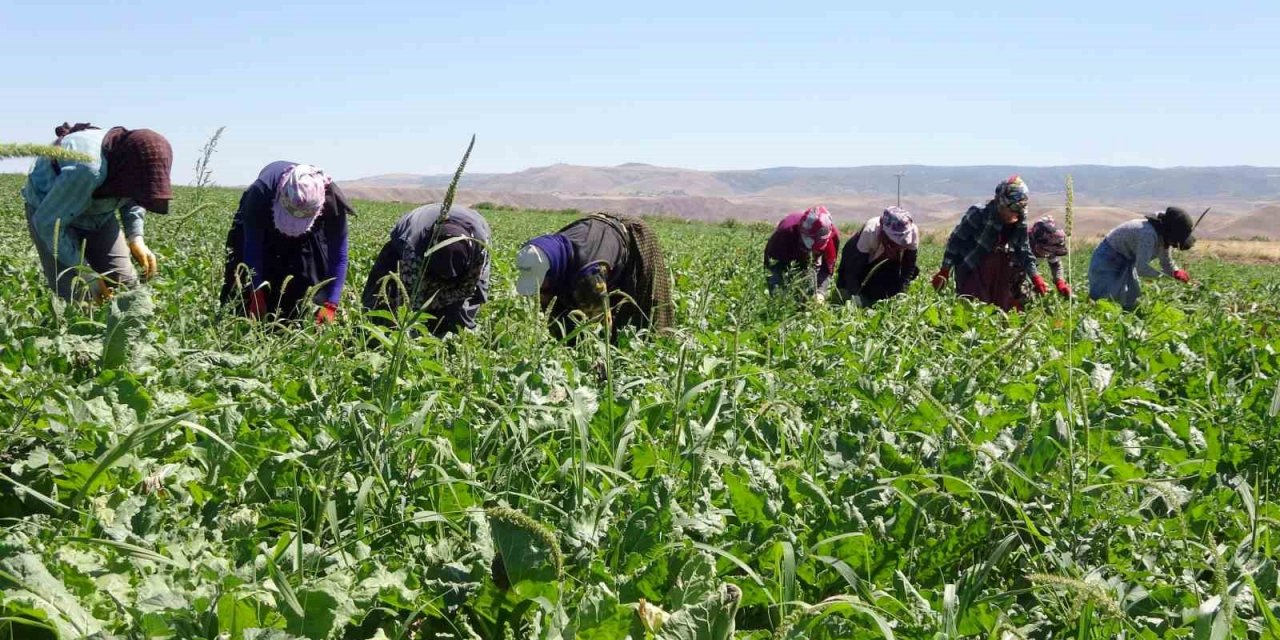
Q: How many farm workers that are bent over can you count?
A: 9